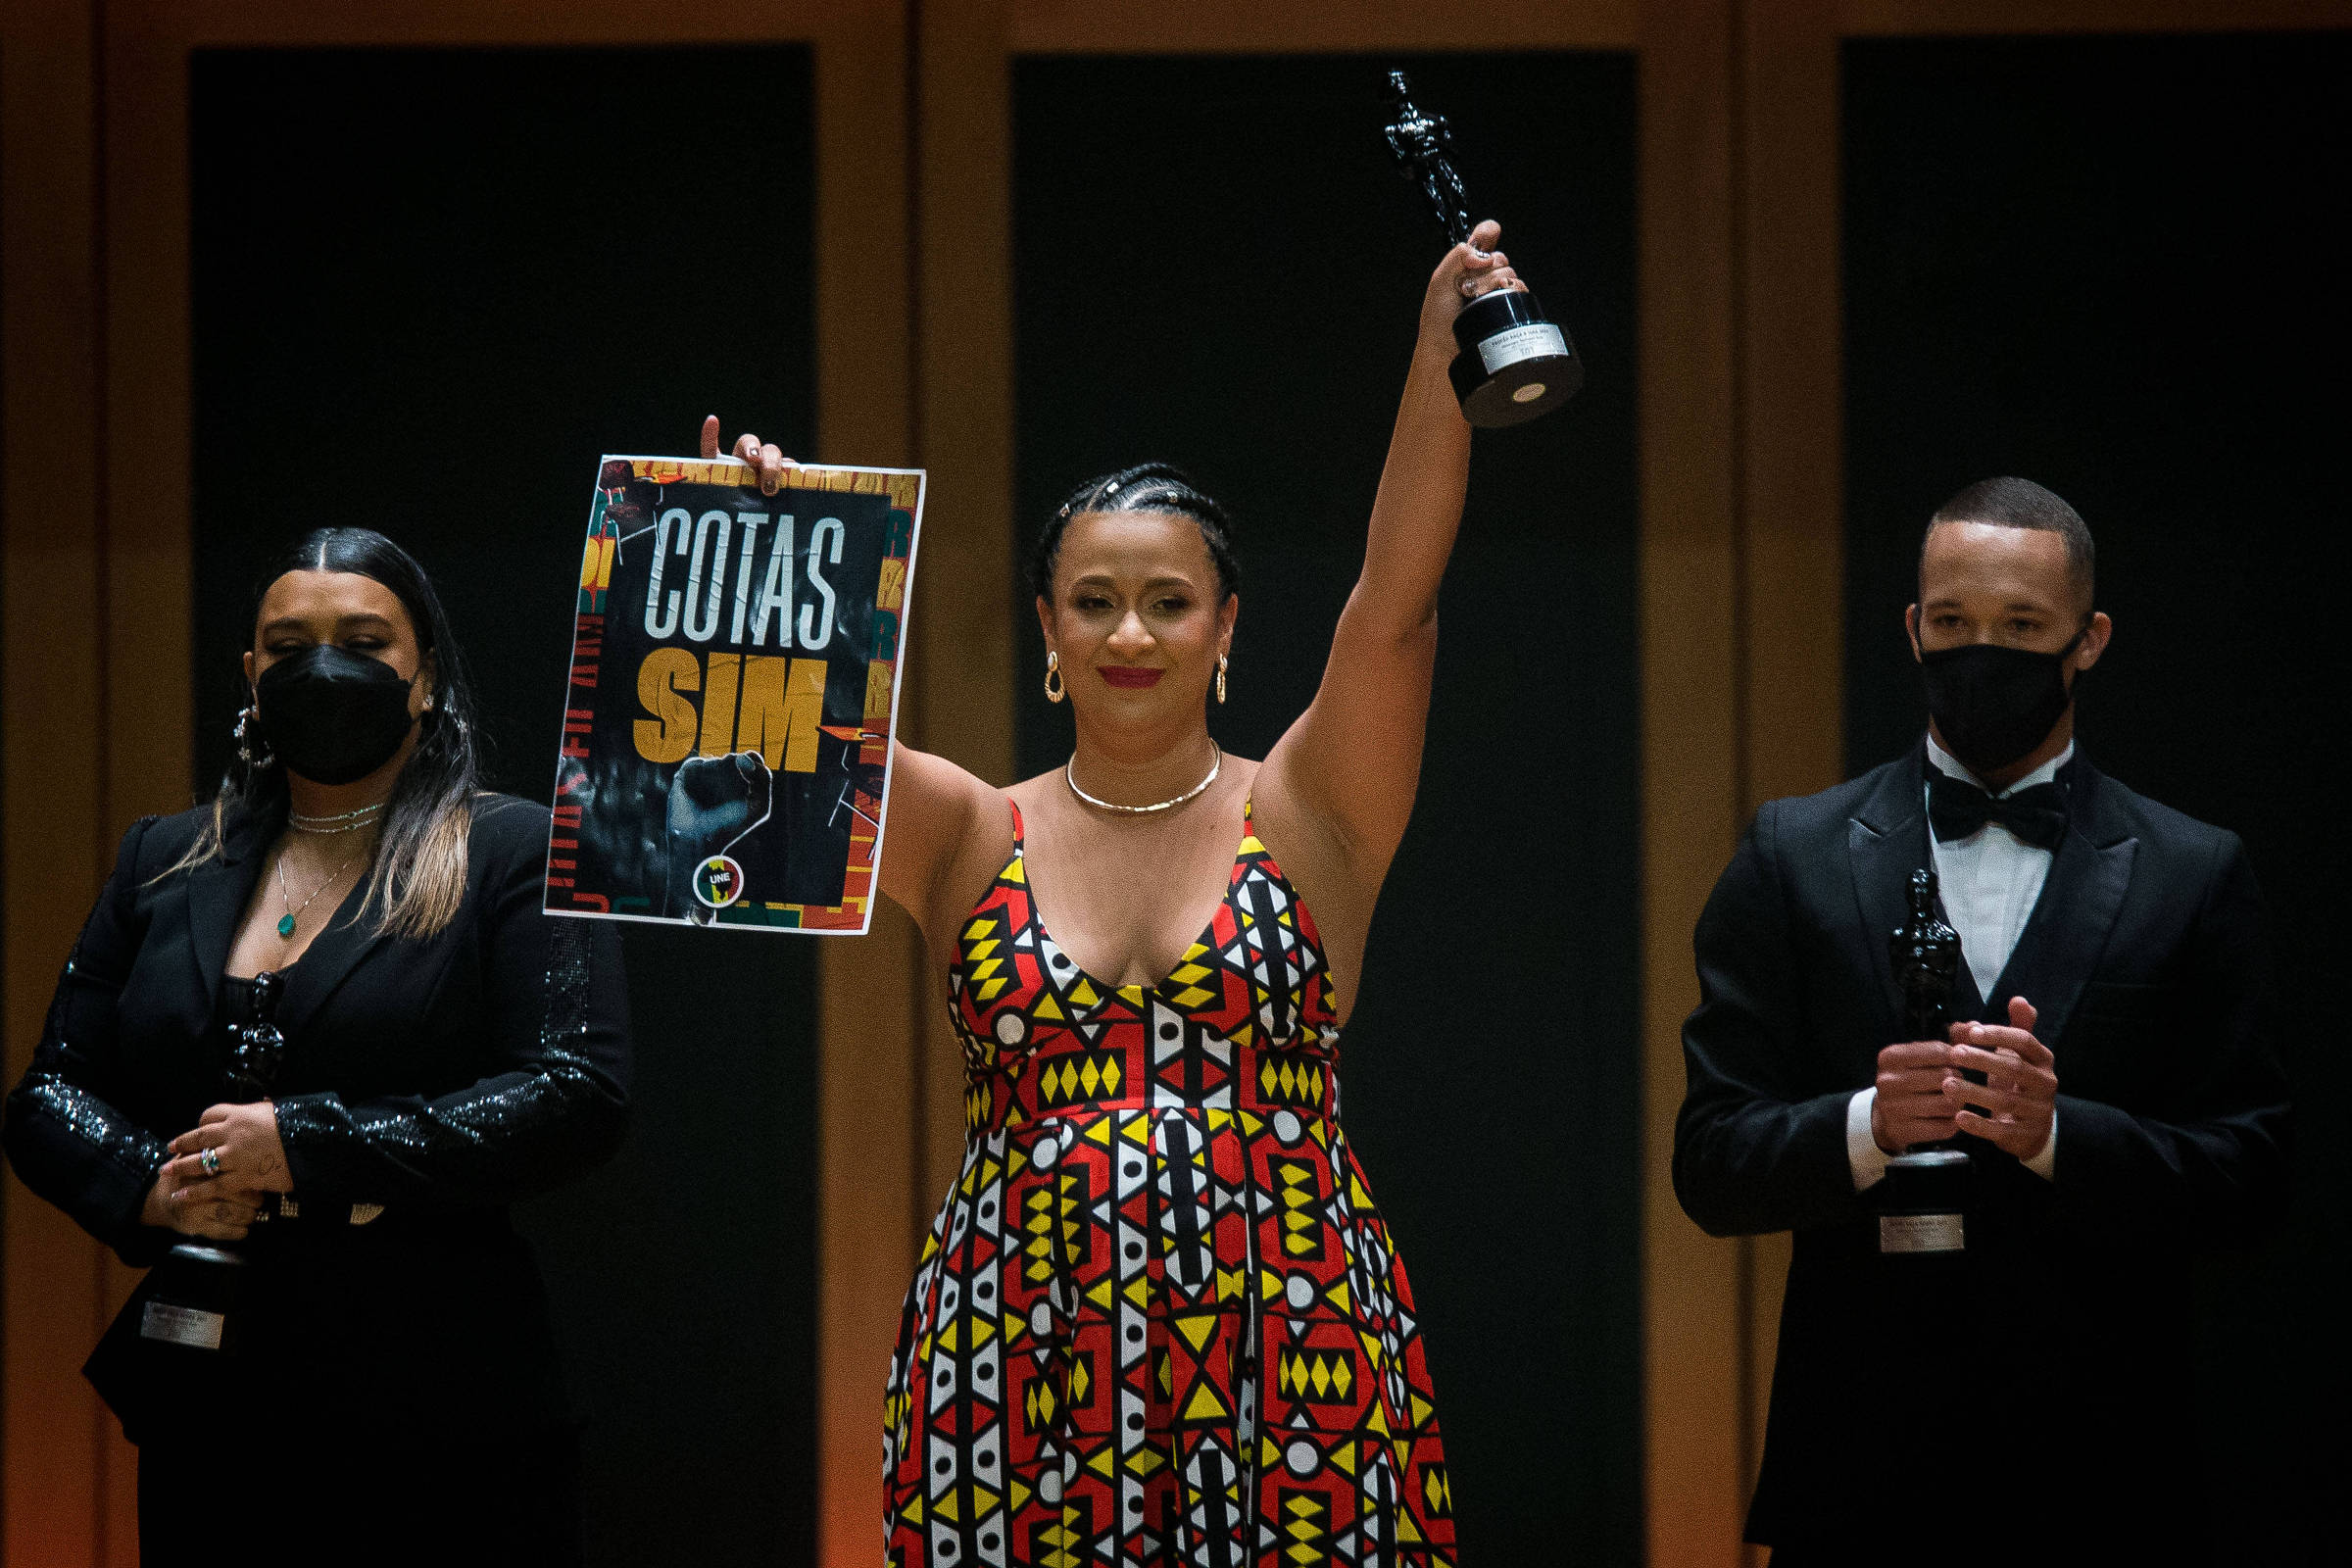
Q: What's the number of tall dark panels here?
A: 3